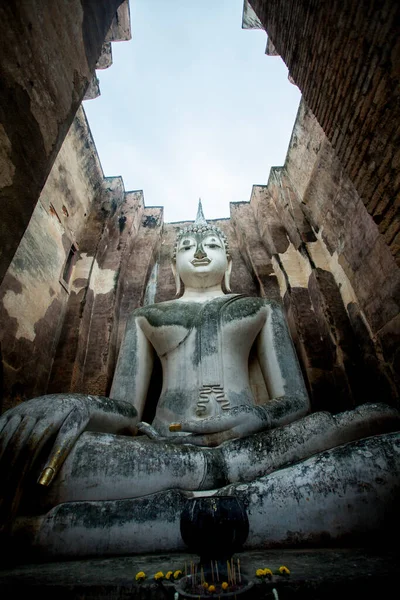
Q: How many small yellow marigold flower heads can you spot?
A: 10